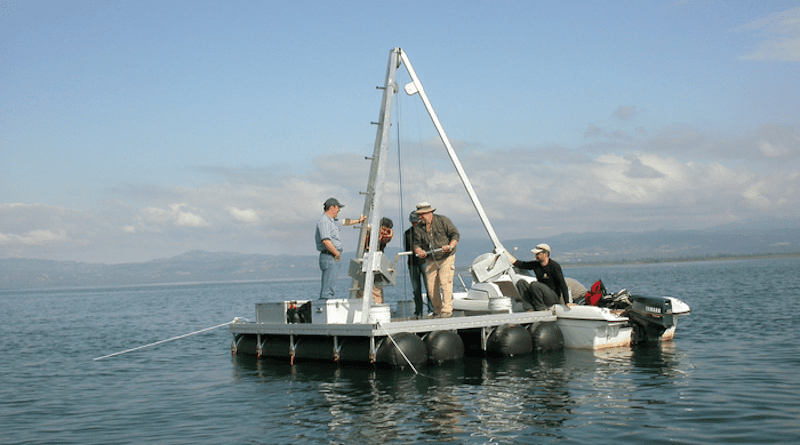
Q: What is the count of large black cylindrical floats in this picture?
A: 4